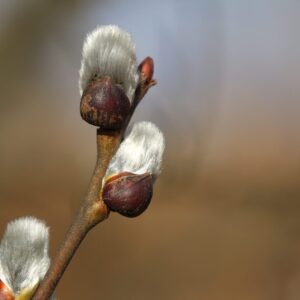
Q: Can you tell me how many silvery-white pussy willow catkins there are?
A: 3